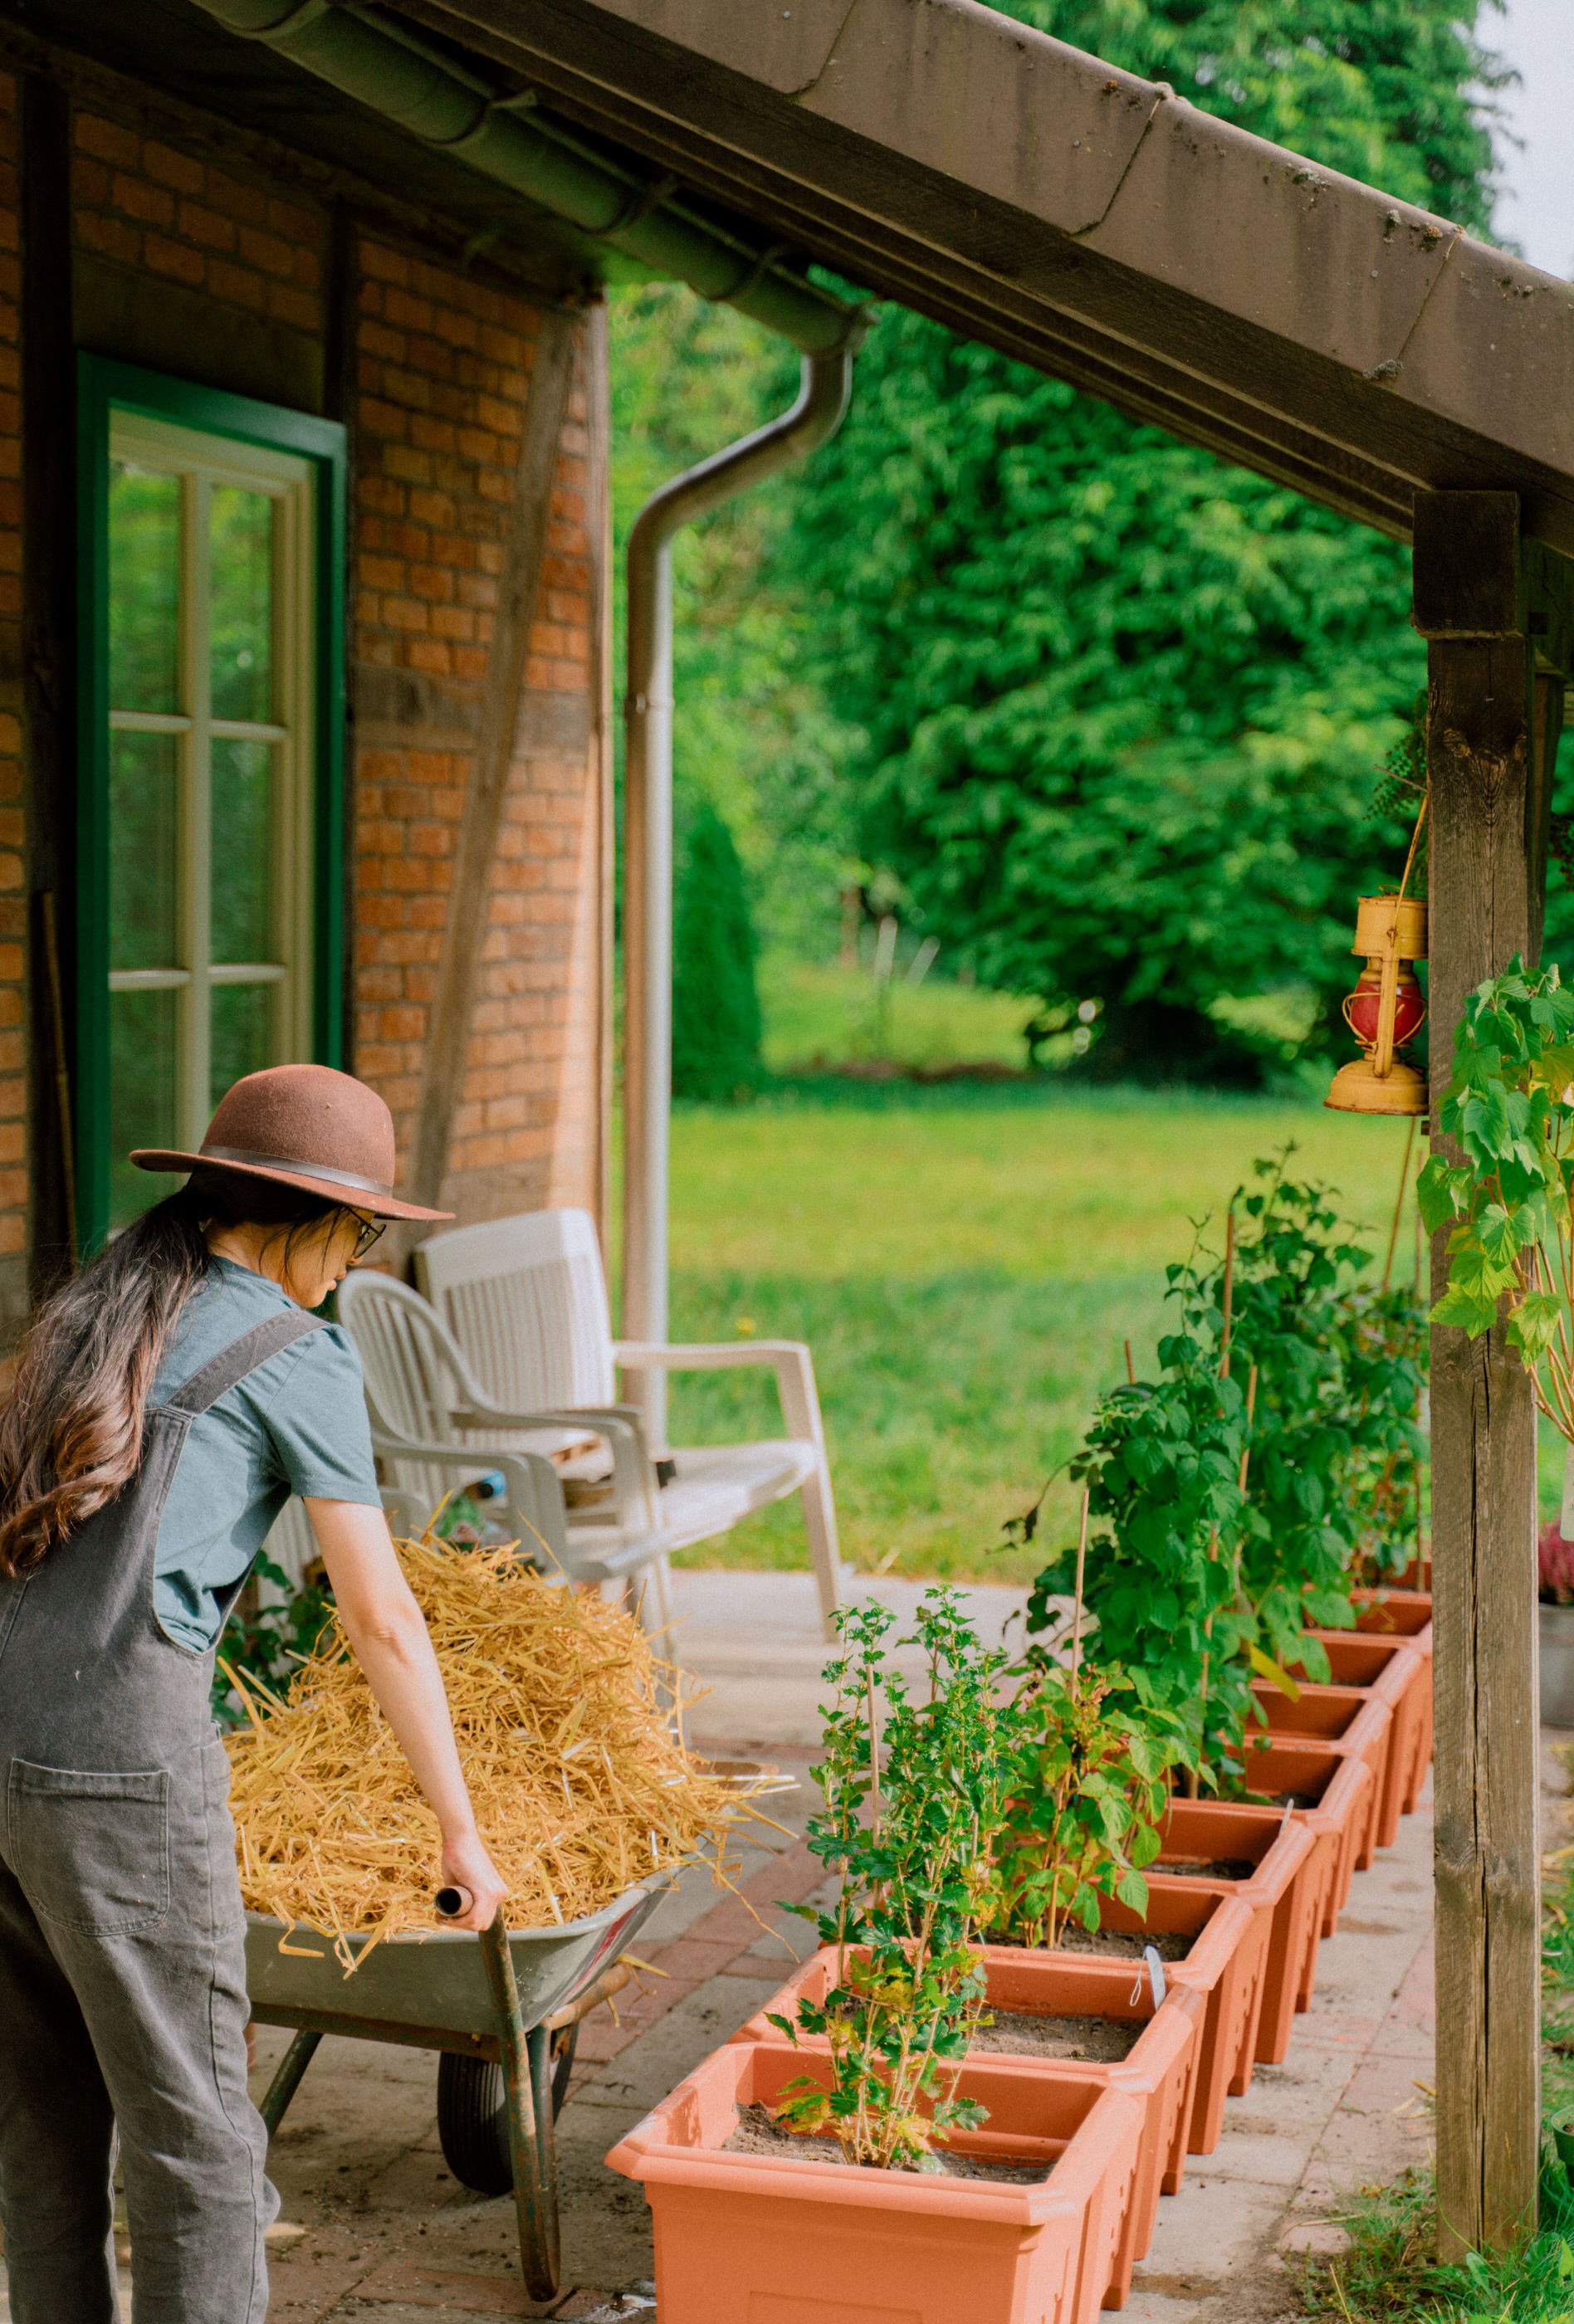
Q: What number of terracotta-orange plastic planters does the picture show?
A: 9